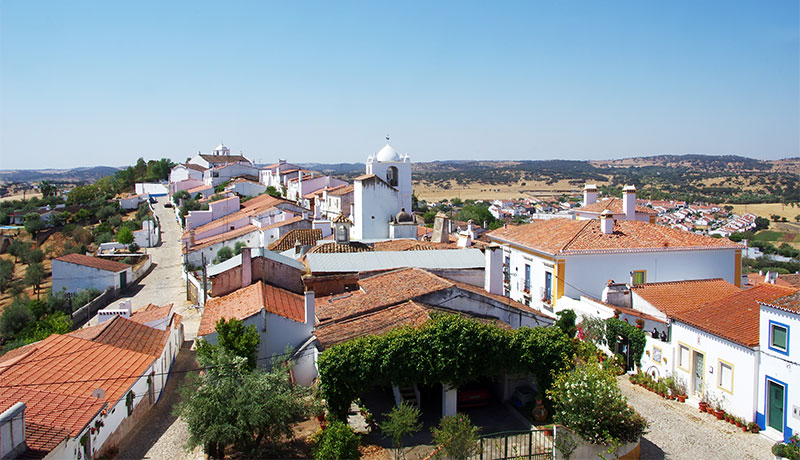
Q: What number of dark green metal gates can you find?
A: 1